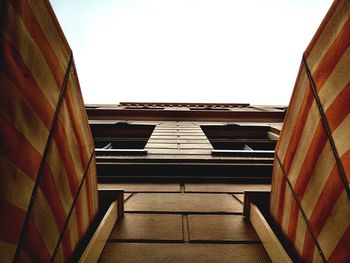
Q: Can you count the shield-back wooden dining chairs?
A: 0